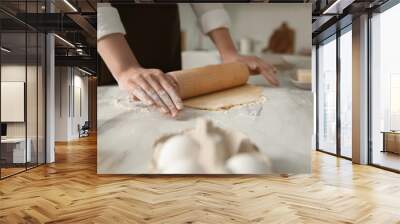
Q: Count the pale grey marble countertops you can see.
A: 1